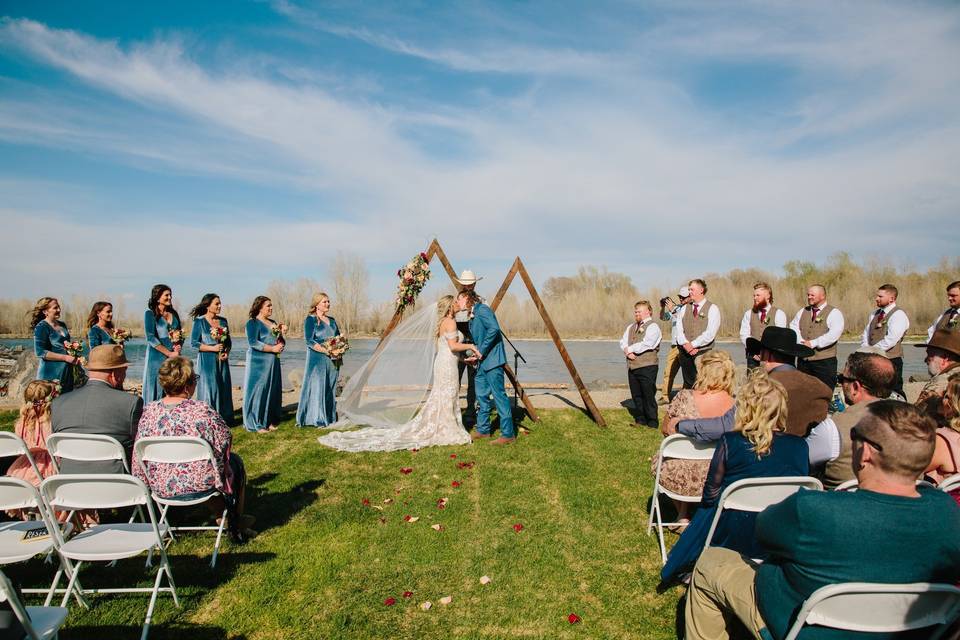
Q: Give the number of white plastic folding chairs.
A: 11